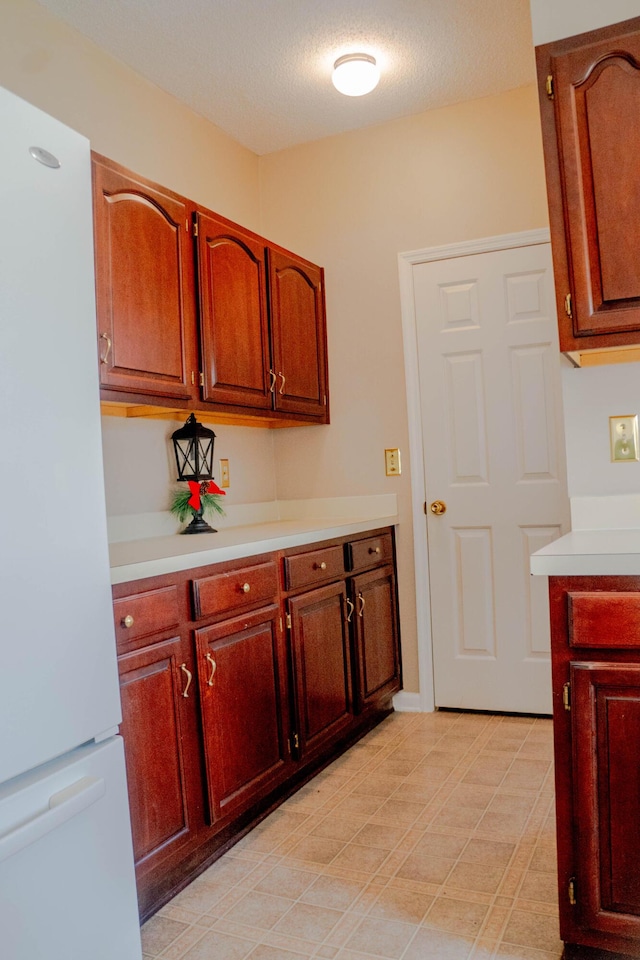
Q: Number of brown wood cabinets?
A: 9